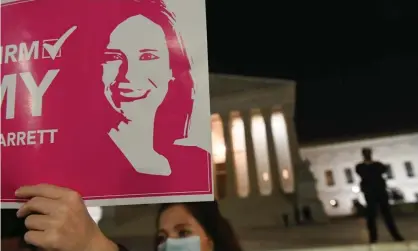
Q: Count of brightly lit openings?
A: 4